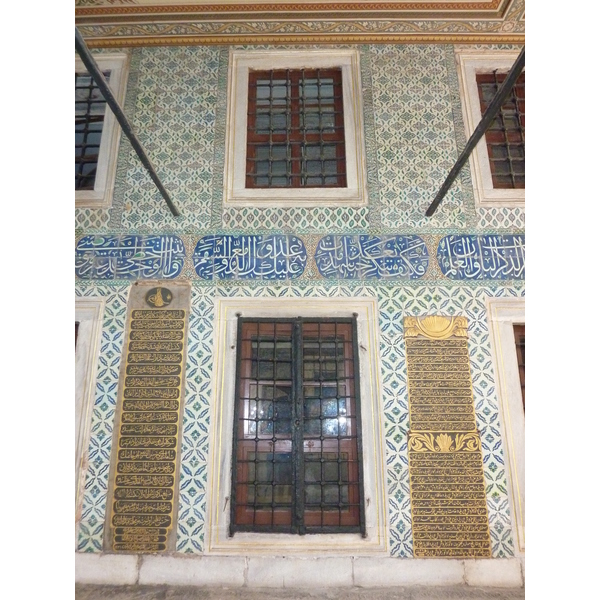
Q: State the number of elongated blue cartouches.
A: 4